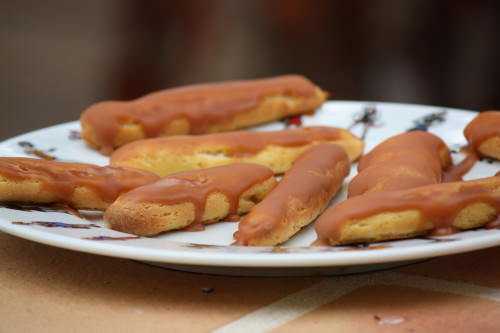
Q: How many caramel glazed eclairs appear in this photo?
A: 8